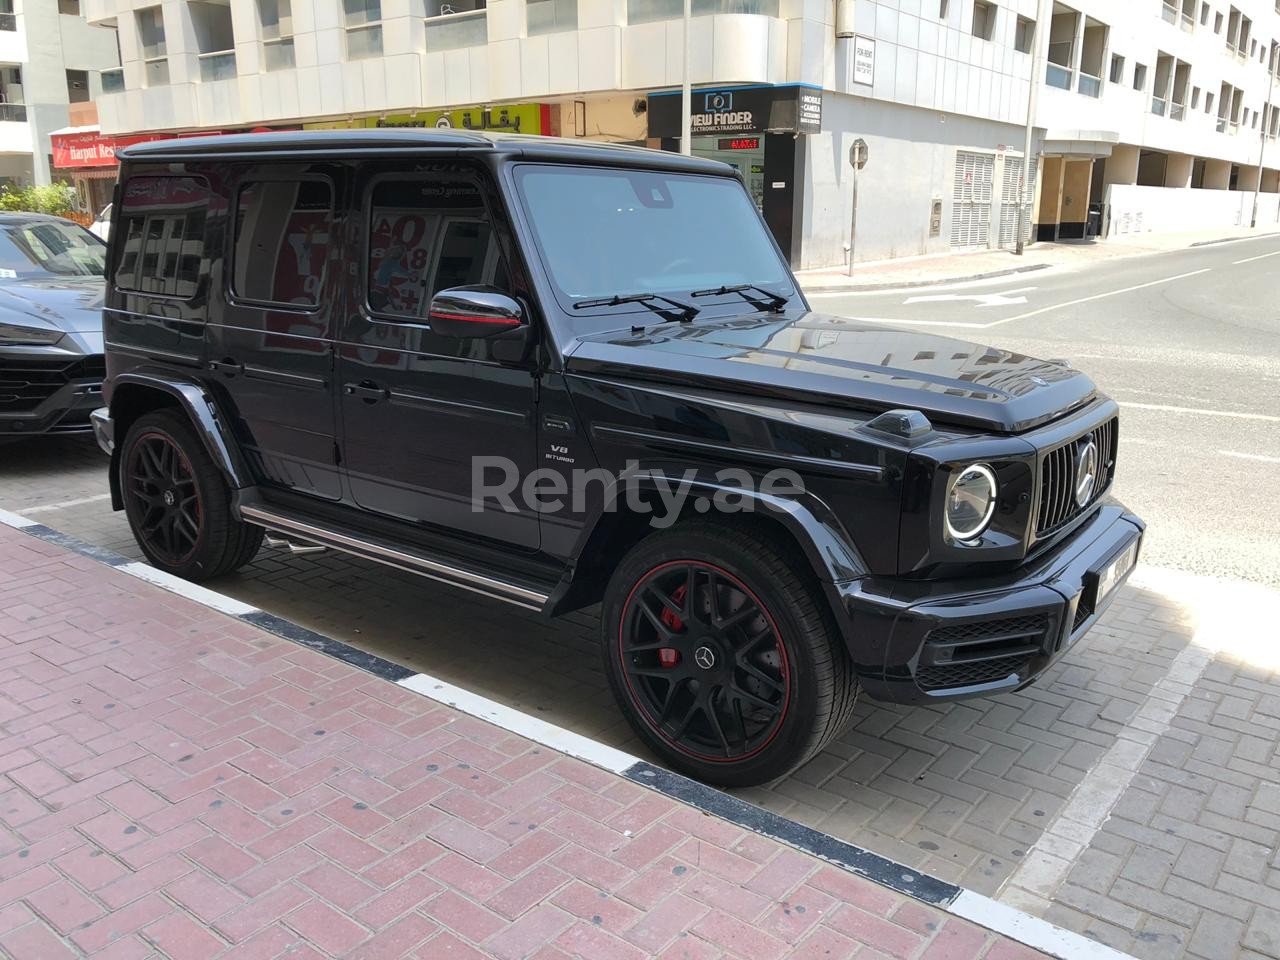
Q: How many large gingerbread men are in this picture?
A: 0